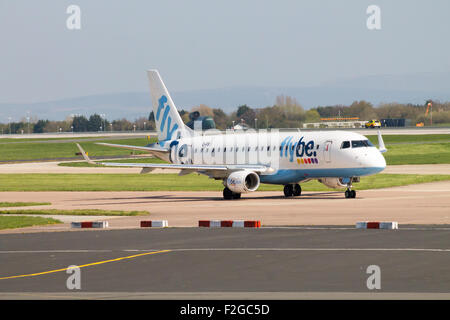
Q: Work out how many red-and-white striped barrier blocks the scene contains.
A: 4